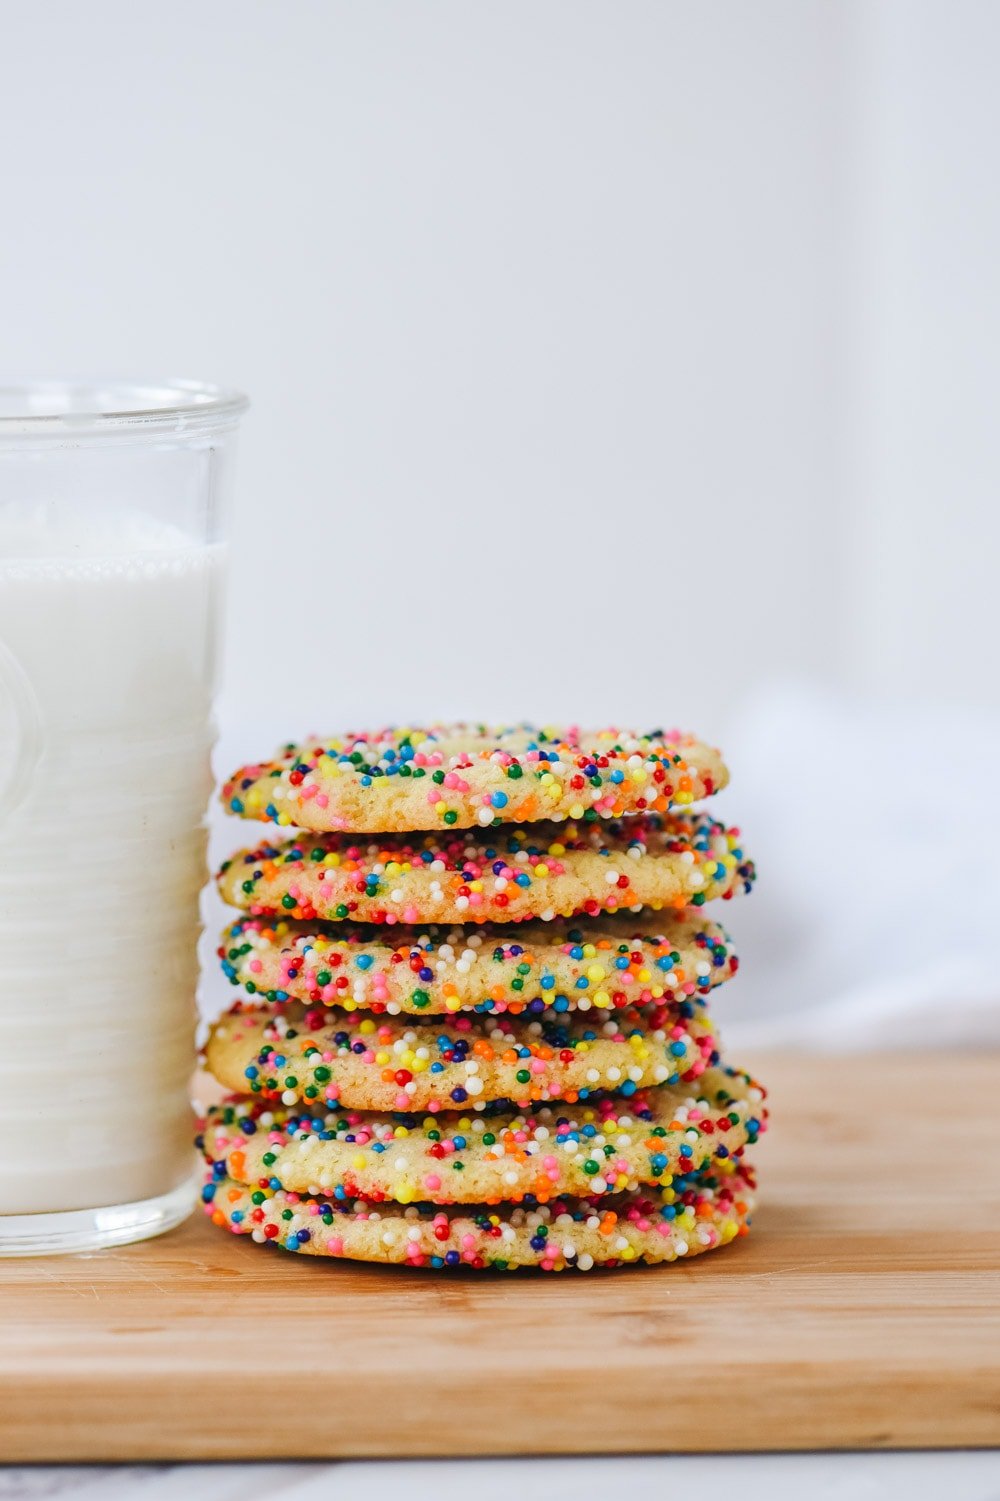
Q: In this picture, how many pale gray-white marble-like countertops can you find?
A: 1